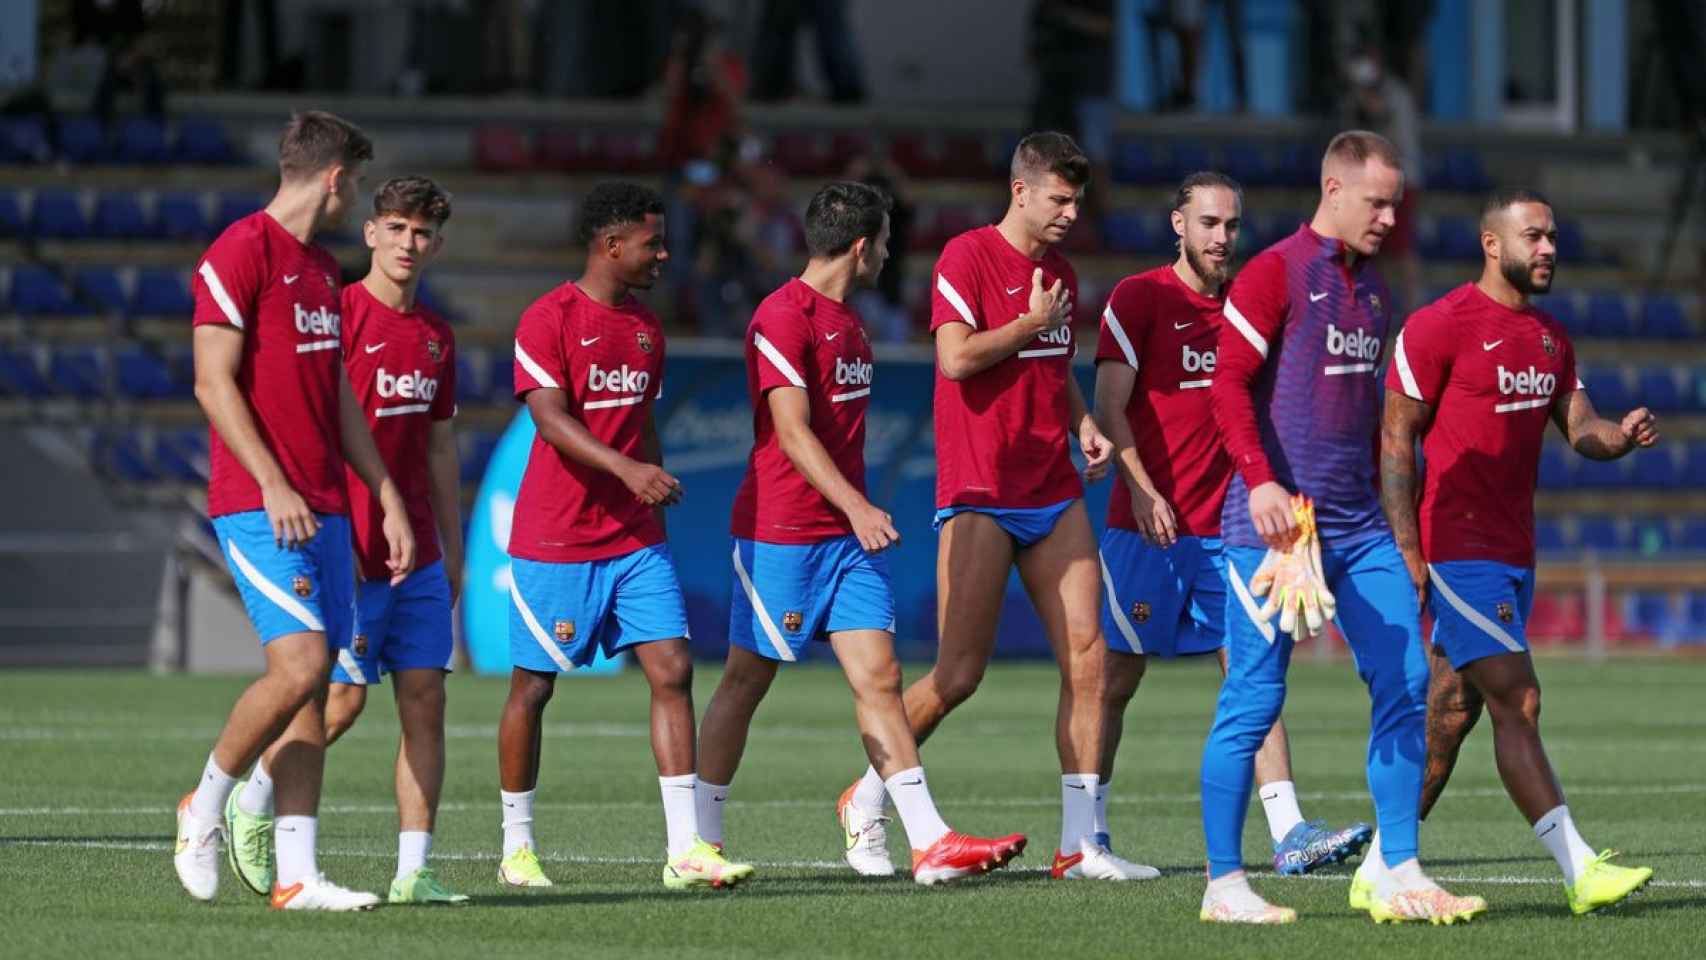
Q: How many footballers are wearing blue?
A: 8